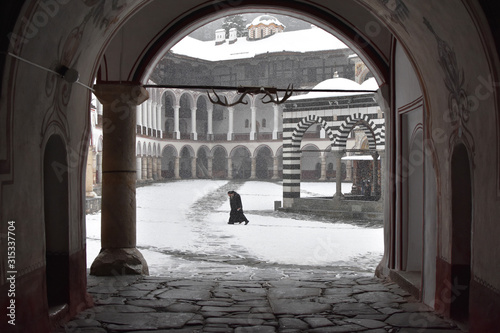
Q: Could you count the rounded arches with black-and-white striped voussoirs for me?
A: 2